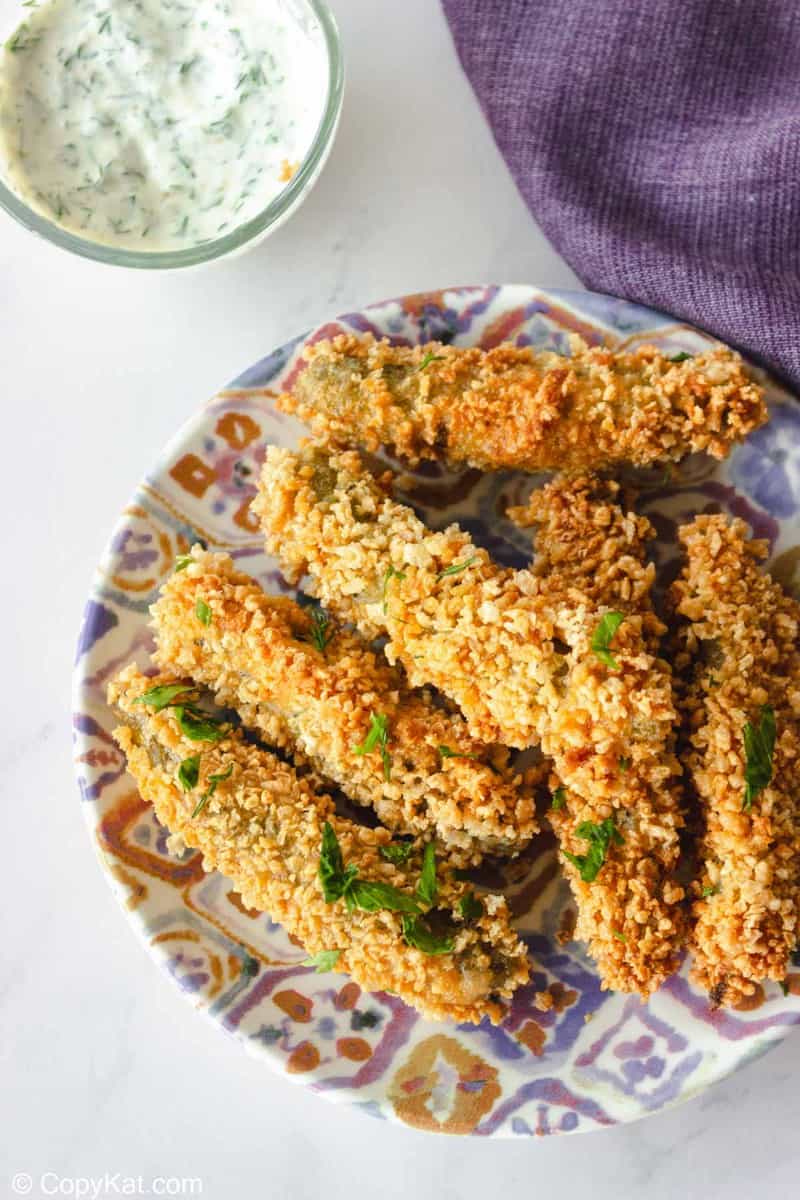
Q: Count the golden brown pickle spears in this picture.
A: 6